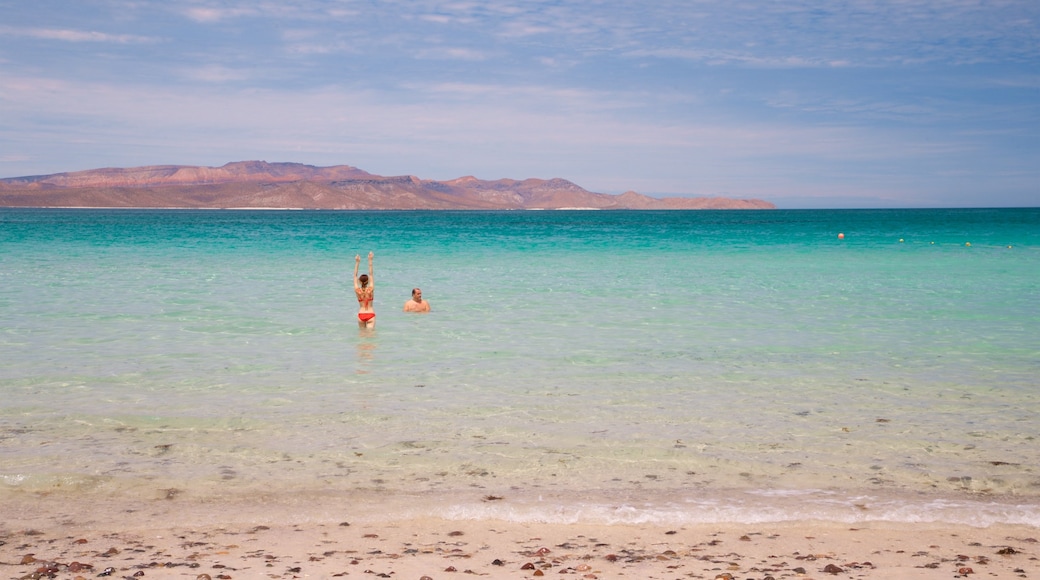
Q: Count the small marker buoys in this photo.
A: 5